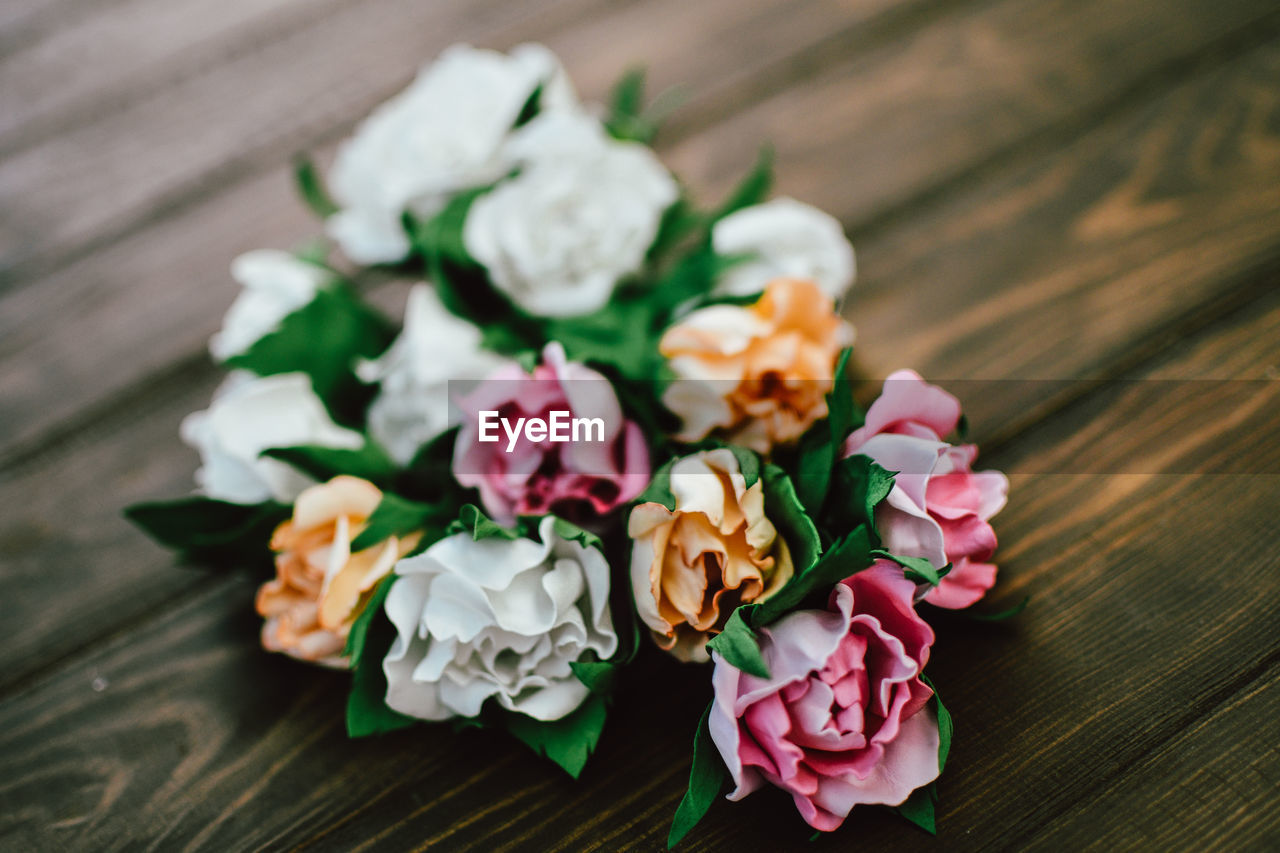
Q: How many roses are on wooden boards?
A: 13